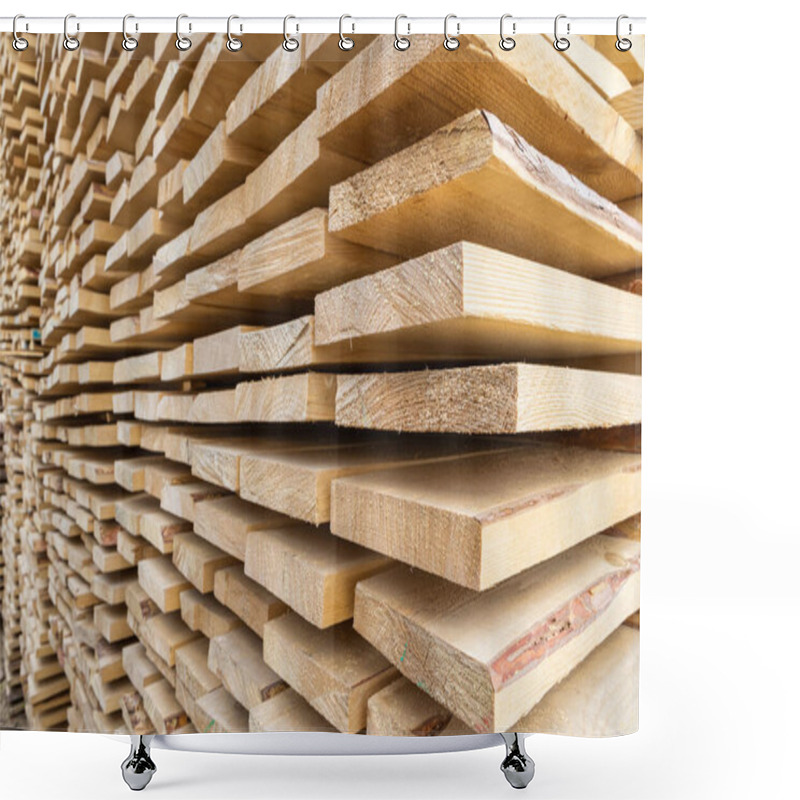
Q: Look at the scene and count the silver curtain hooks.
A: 12